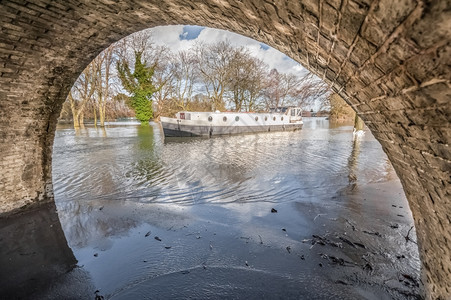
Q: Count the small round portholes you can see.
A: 7